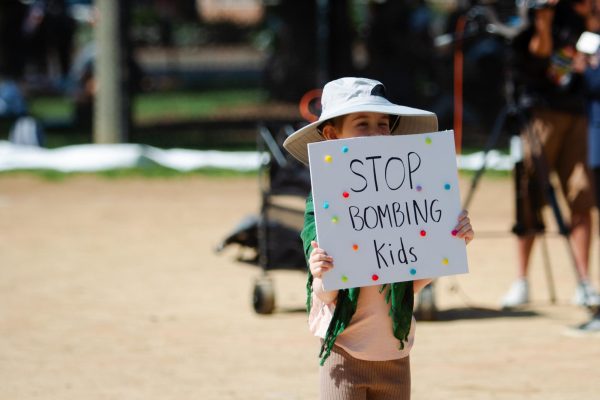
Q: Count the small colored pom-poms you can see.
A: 15